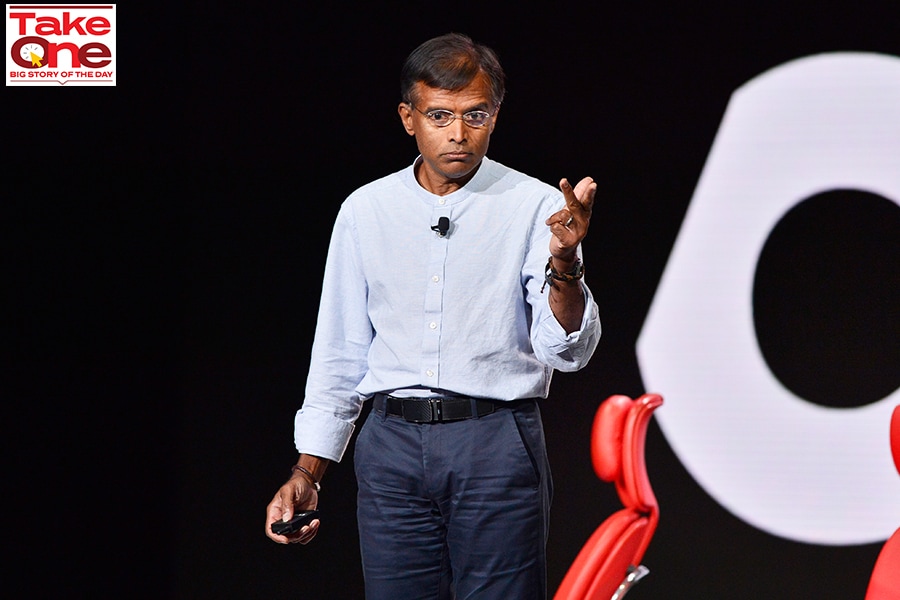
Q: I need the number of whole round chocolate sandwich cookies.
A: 0